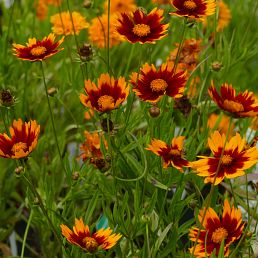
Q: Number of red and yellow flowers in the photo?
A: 11